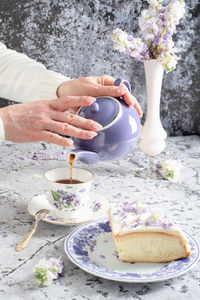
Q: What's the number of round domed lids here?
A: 1